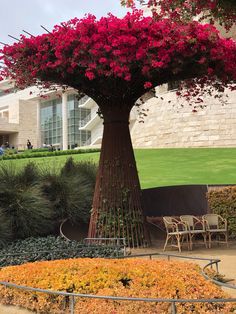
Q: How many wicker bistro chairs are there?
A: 3